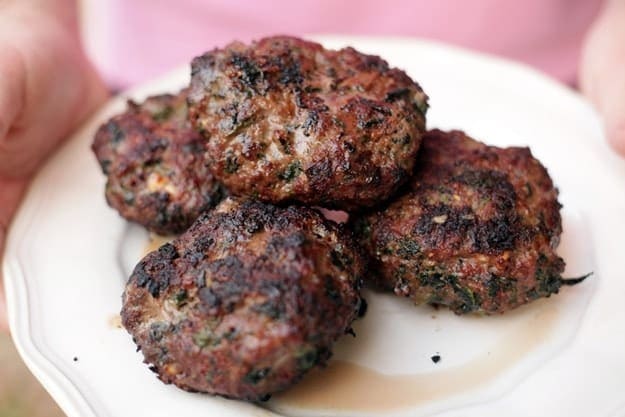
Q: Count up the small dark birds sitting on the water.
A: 0